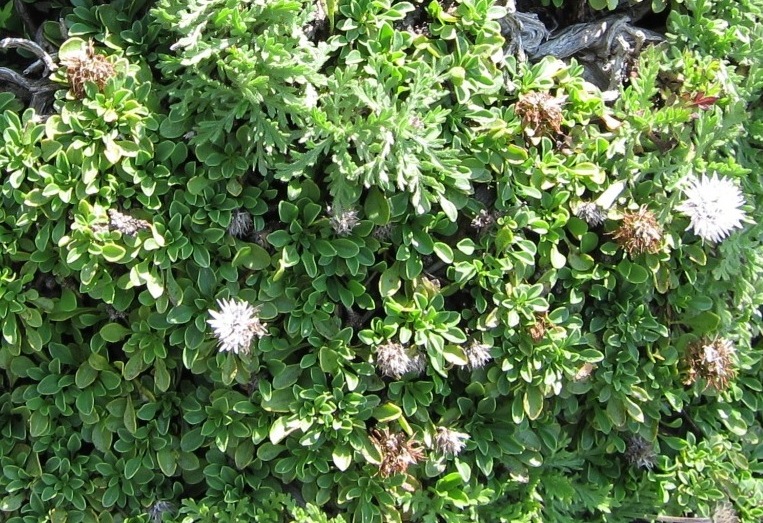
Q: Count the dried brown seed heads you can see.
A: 5